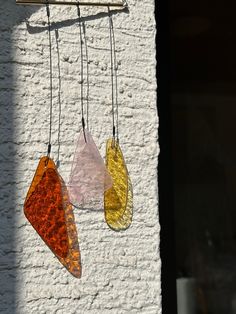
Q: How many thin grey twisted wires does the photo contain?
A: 3